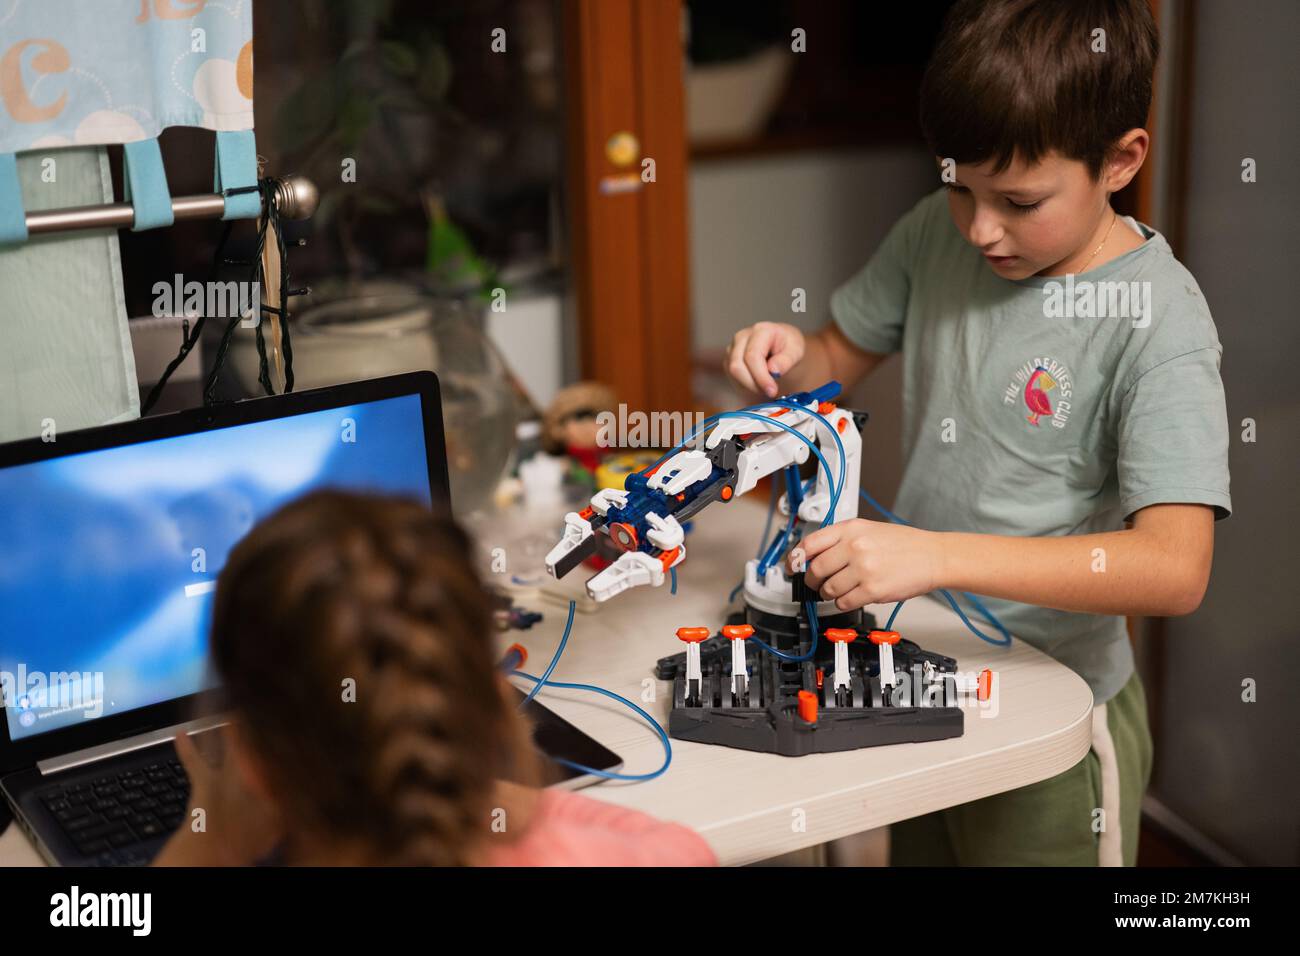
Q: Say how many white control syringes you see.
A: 5